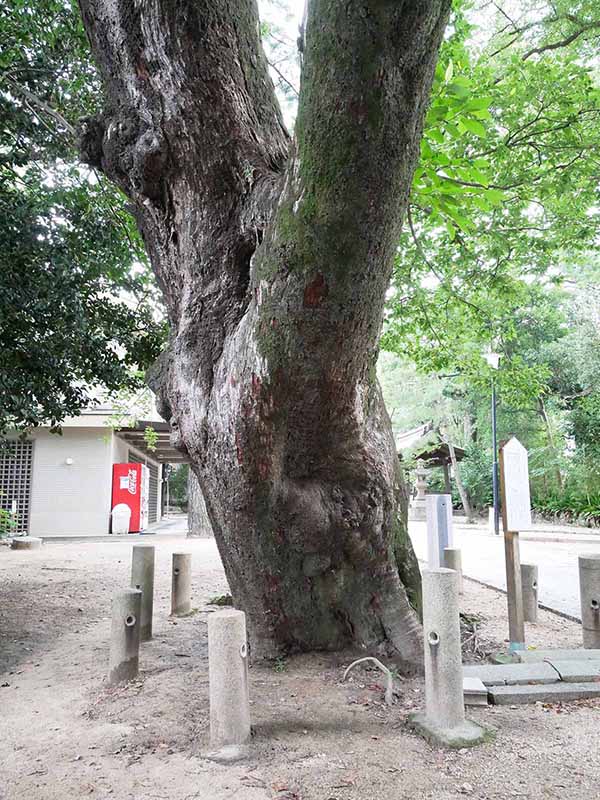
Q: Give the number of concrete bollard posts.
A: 8